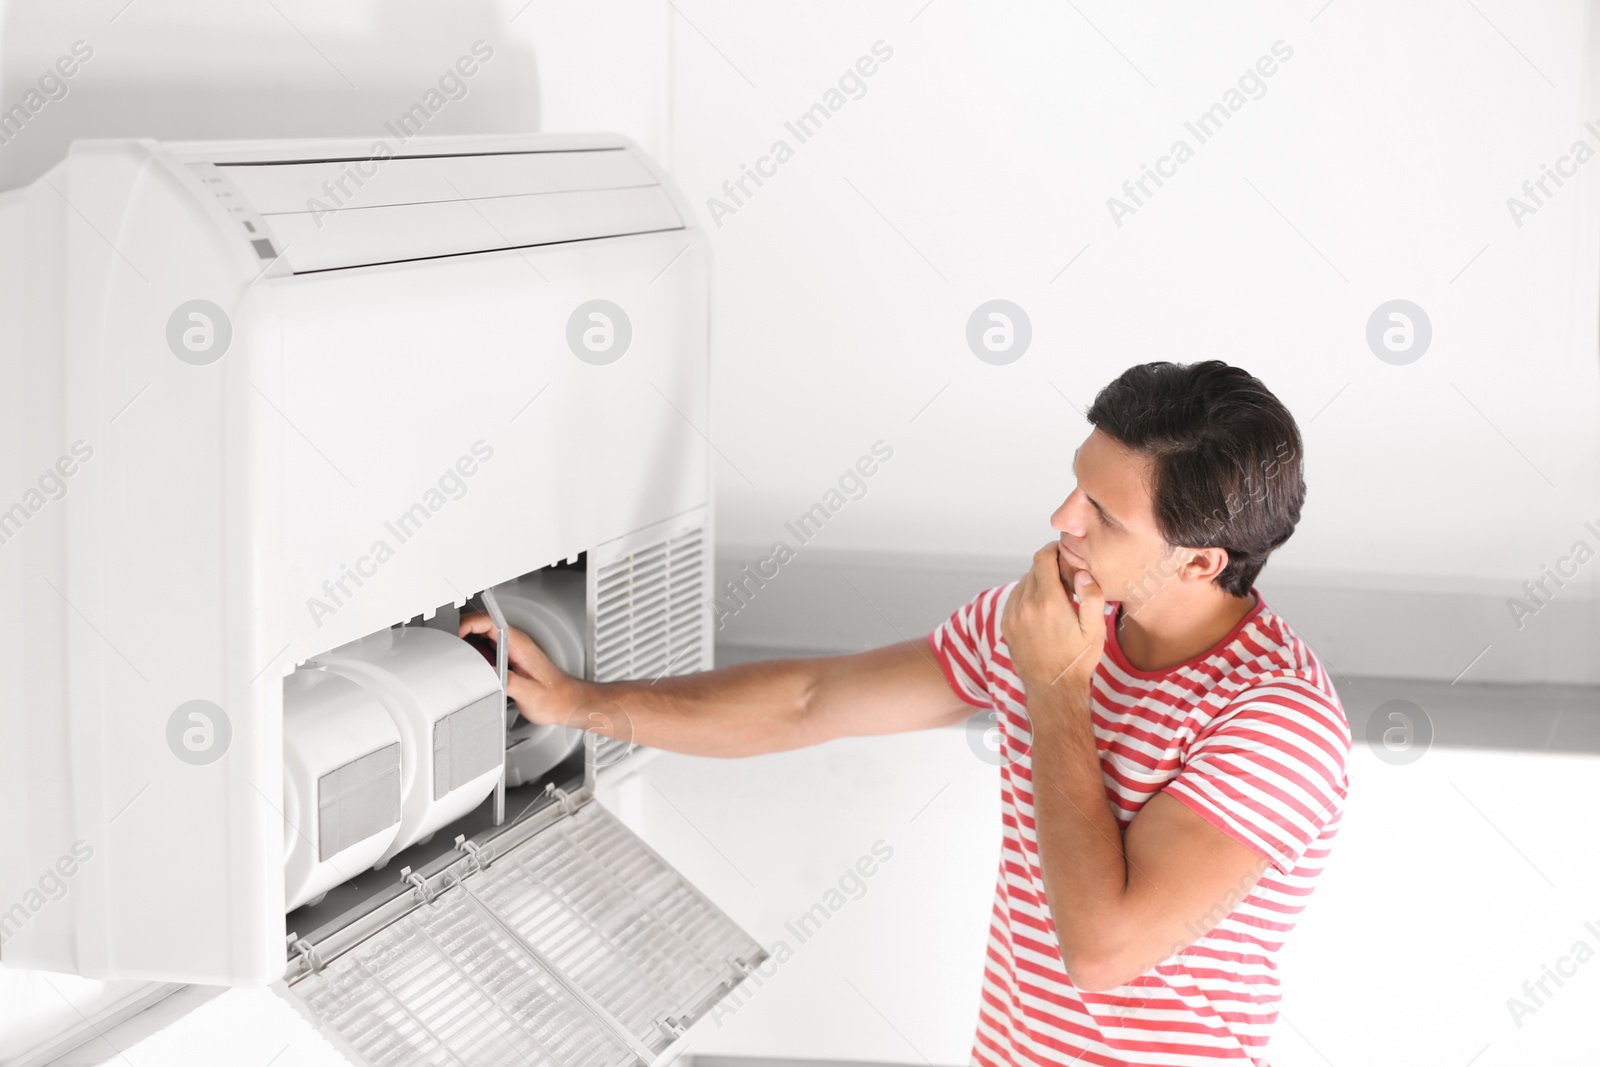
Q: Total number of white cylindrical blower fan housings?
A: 3